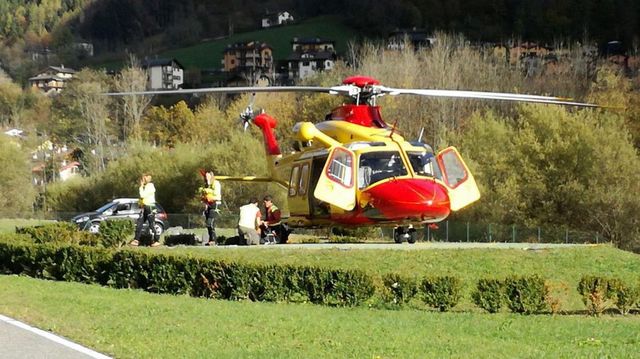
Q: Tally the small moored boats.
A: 0